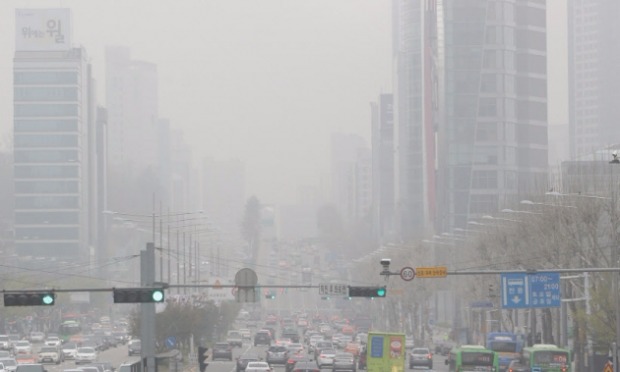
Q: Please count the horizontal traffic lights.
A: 3